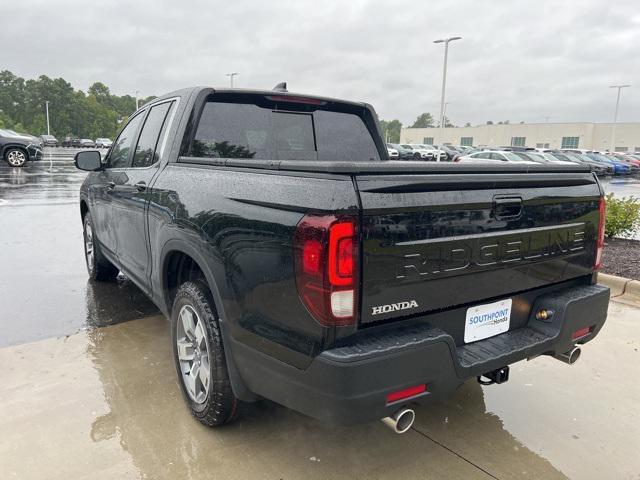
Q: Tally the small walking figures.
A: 0